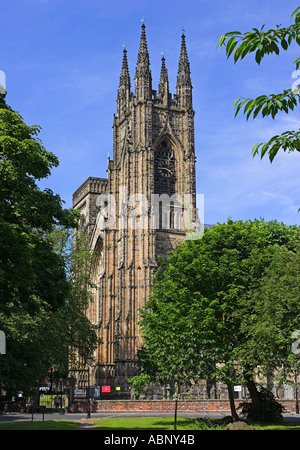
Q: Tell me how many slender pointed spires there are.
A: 4